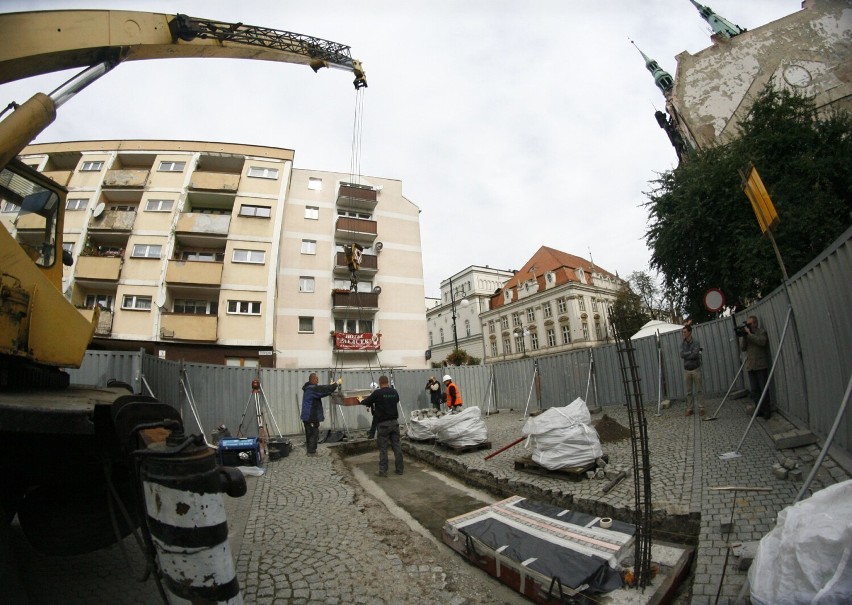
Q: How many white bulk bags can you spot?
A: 4